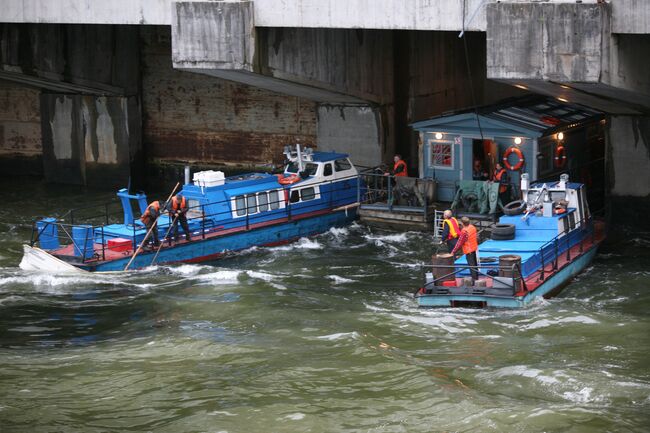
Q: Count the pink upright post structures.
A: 0